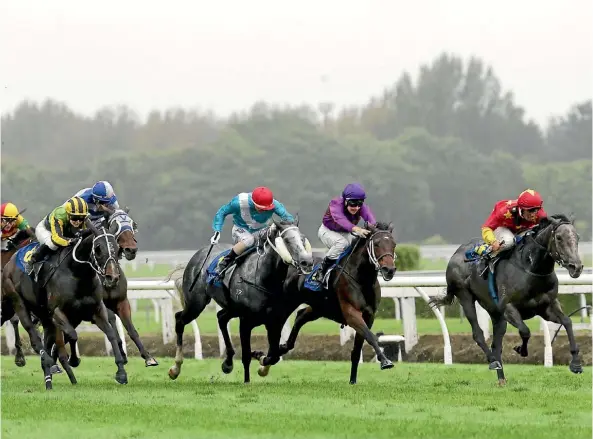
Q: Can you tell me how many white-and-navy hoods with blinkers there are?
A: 1